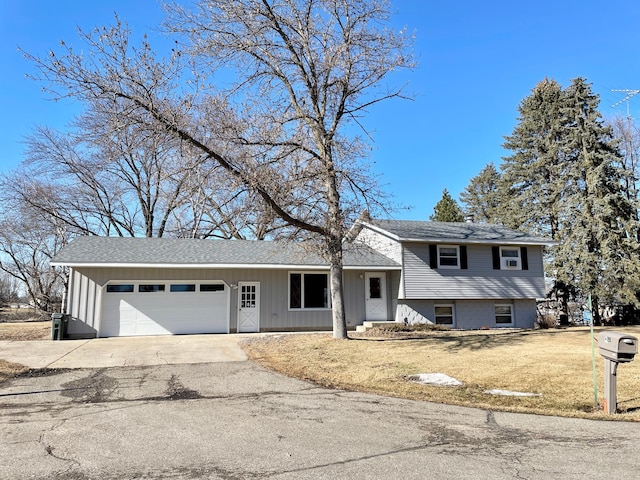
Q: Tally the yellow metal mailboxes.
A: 0